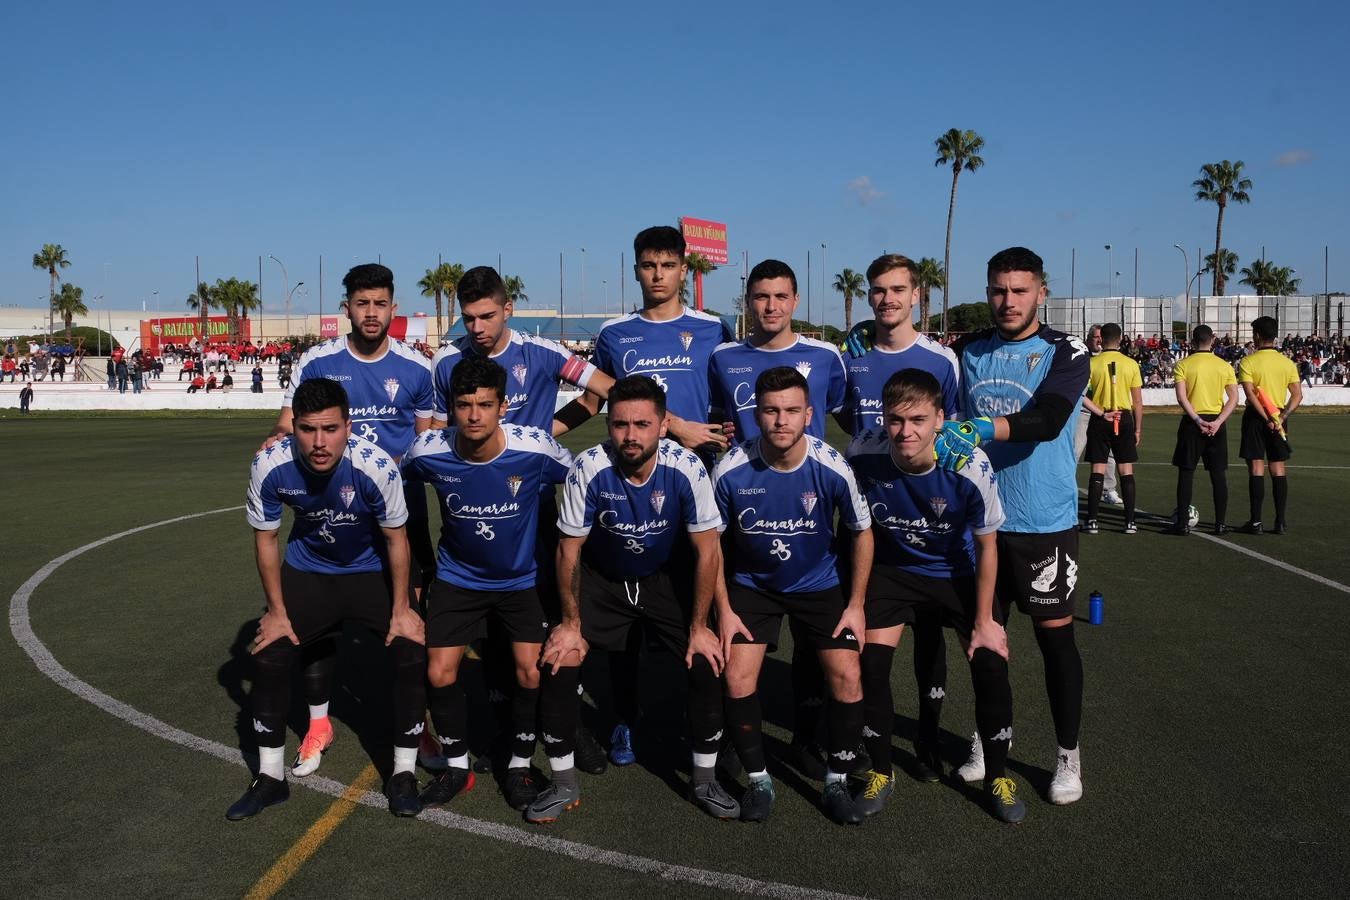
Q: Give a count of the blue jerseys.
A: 11